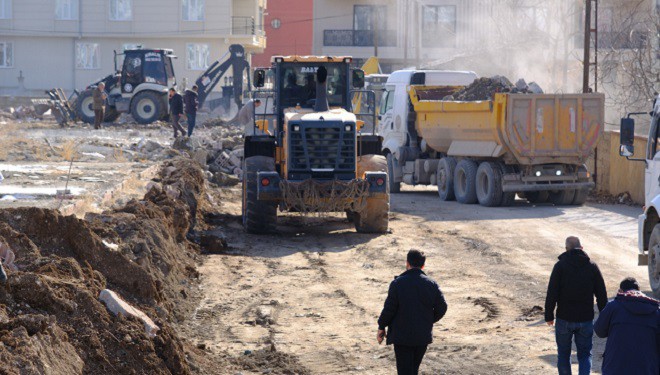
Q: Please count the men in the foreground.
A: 3